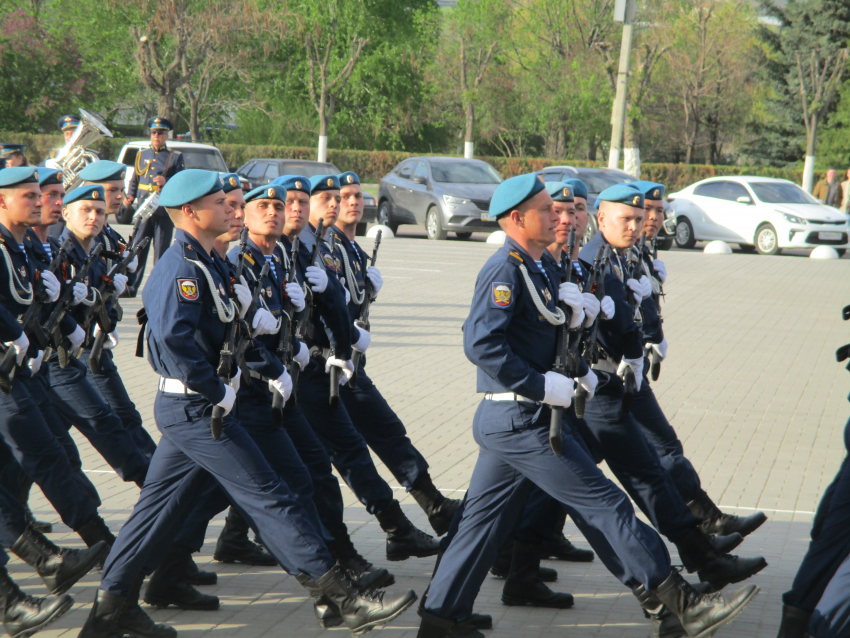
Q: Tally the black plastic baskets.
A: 0